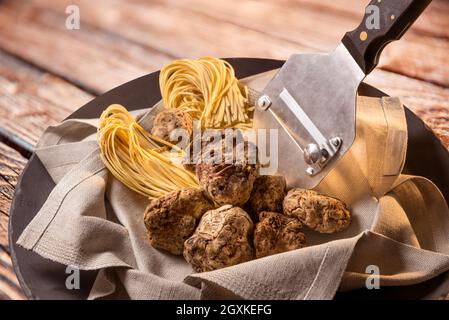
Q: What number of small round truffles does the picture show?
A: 7